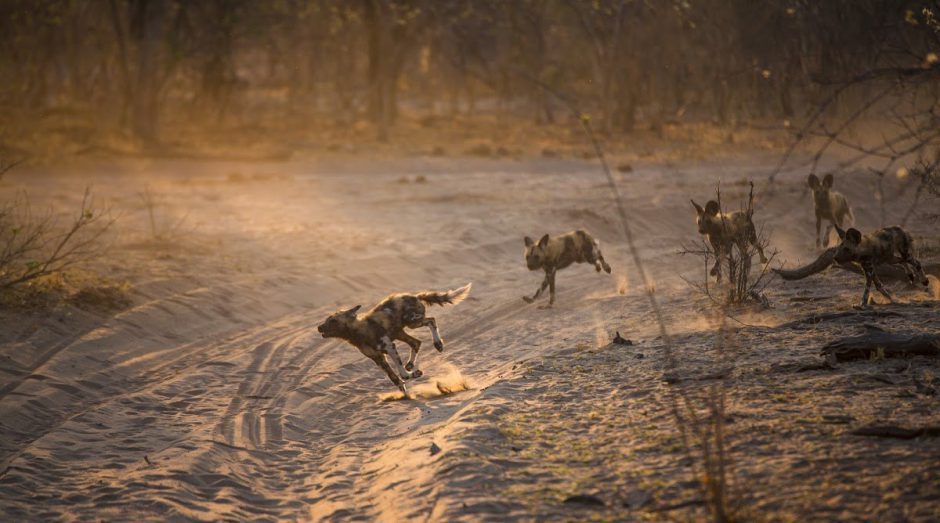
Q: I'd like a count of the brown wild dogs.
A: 5